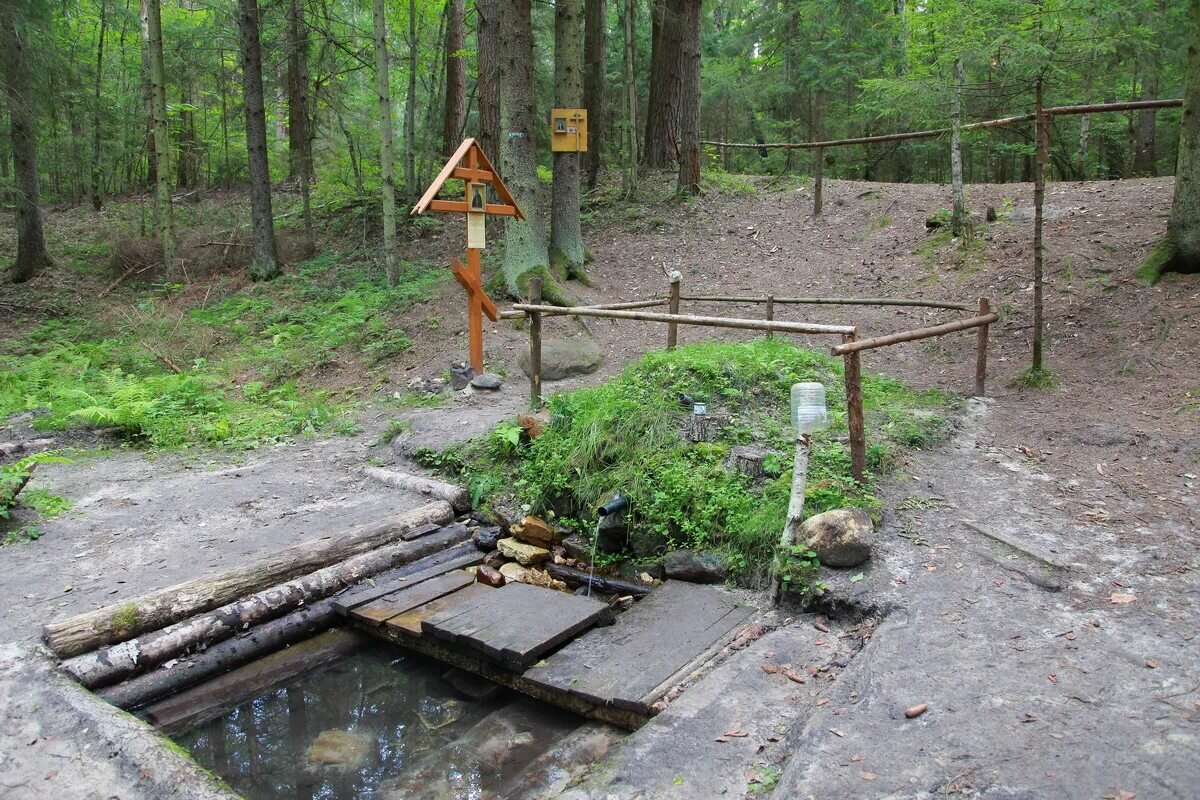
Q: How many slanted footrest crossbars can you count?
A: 1